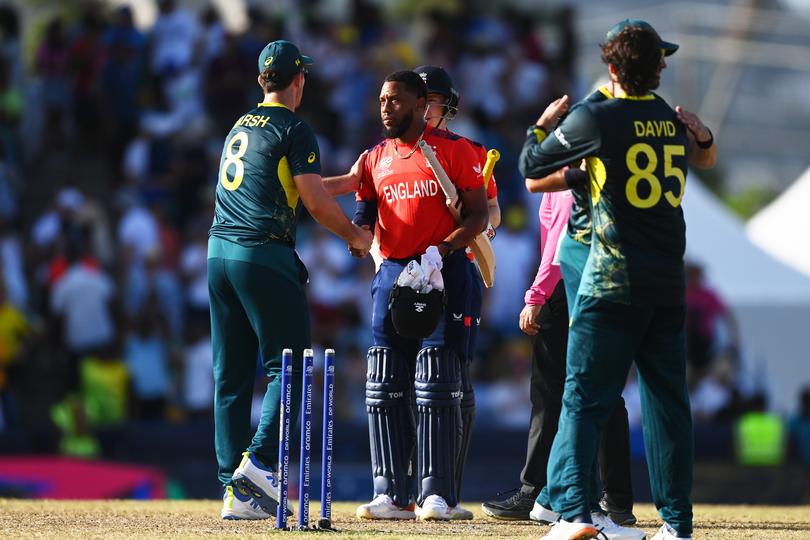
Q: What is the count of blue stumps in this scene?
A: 3